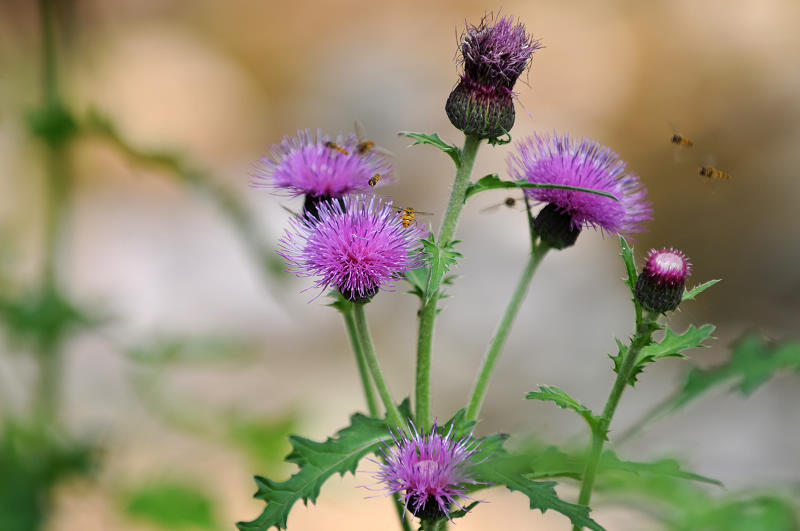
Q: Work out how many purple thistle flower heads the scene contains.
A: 6